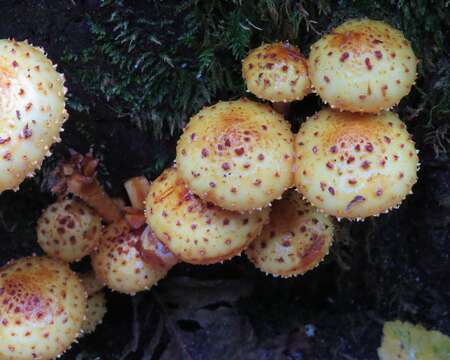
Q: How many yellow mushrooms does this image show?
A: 11